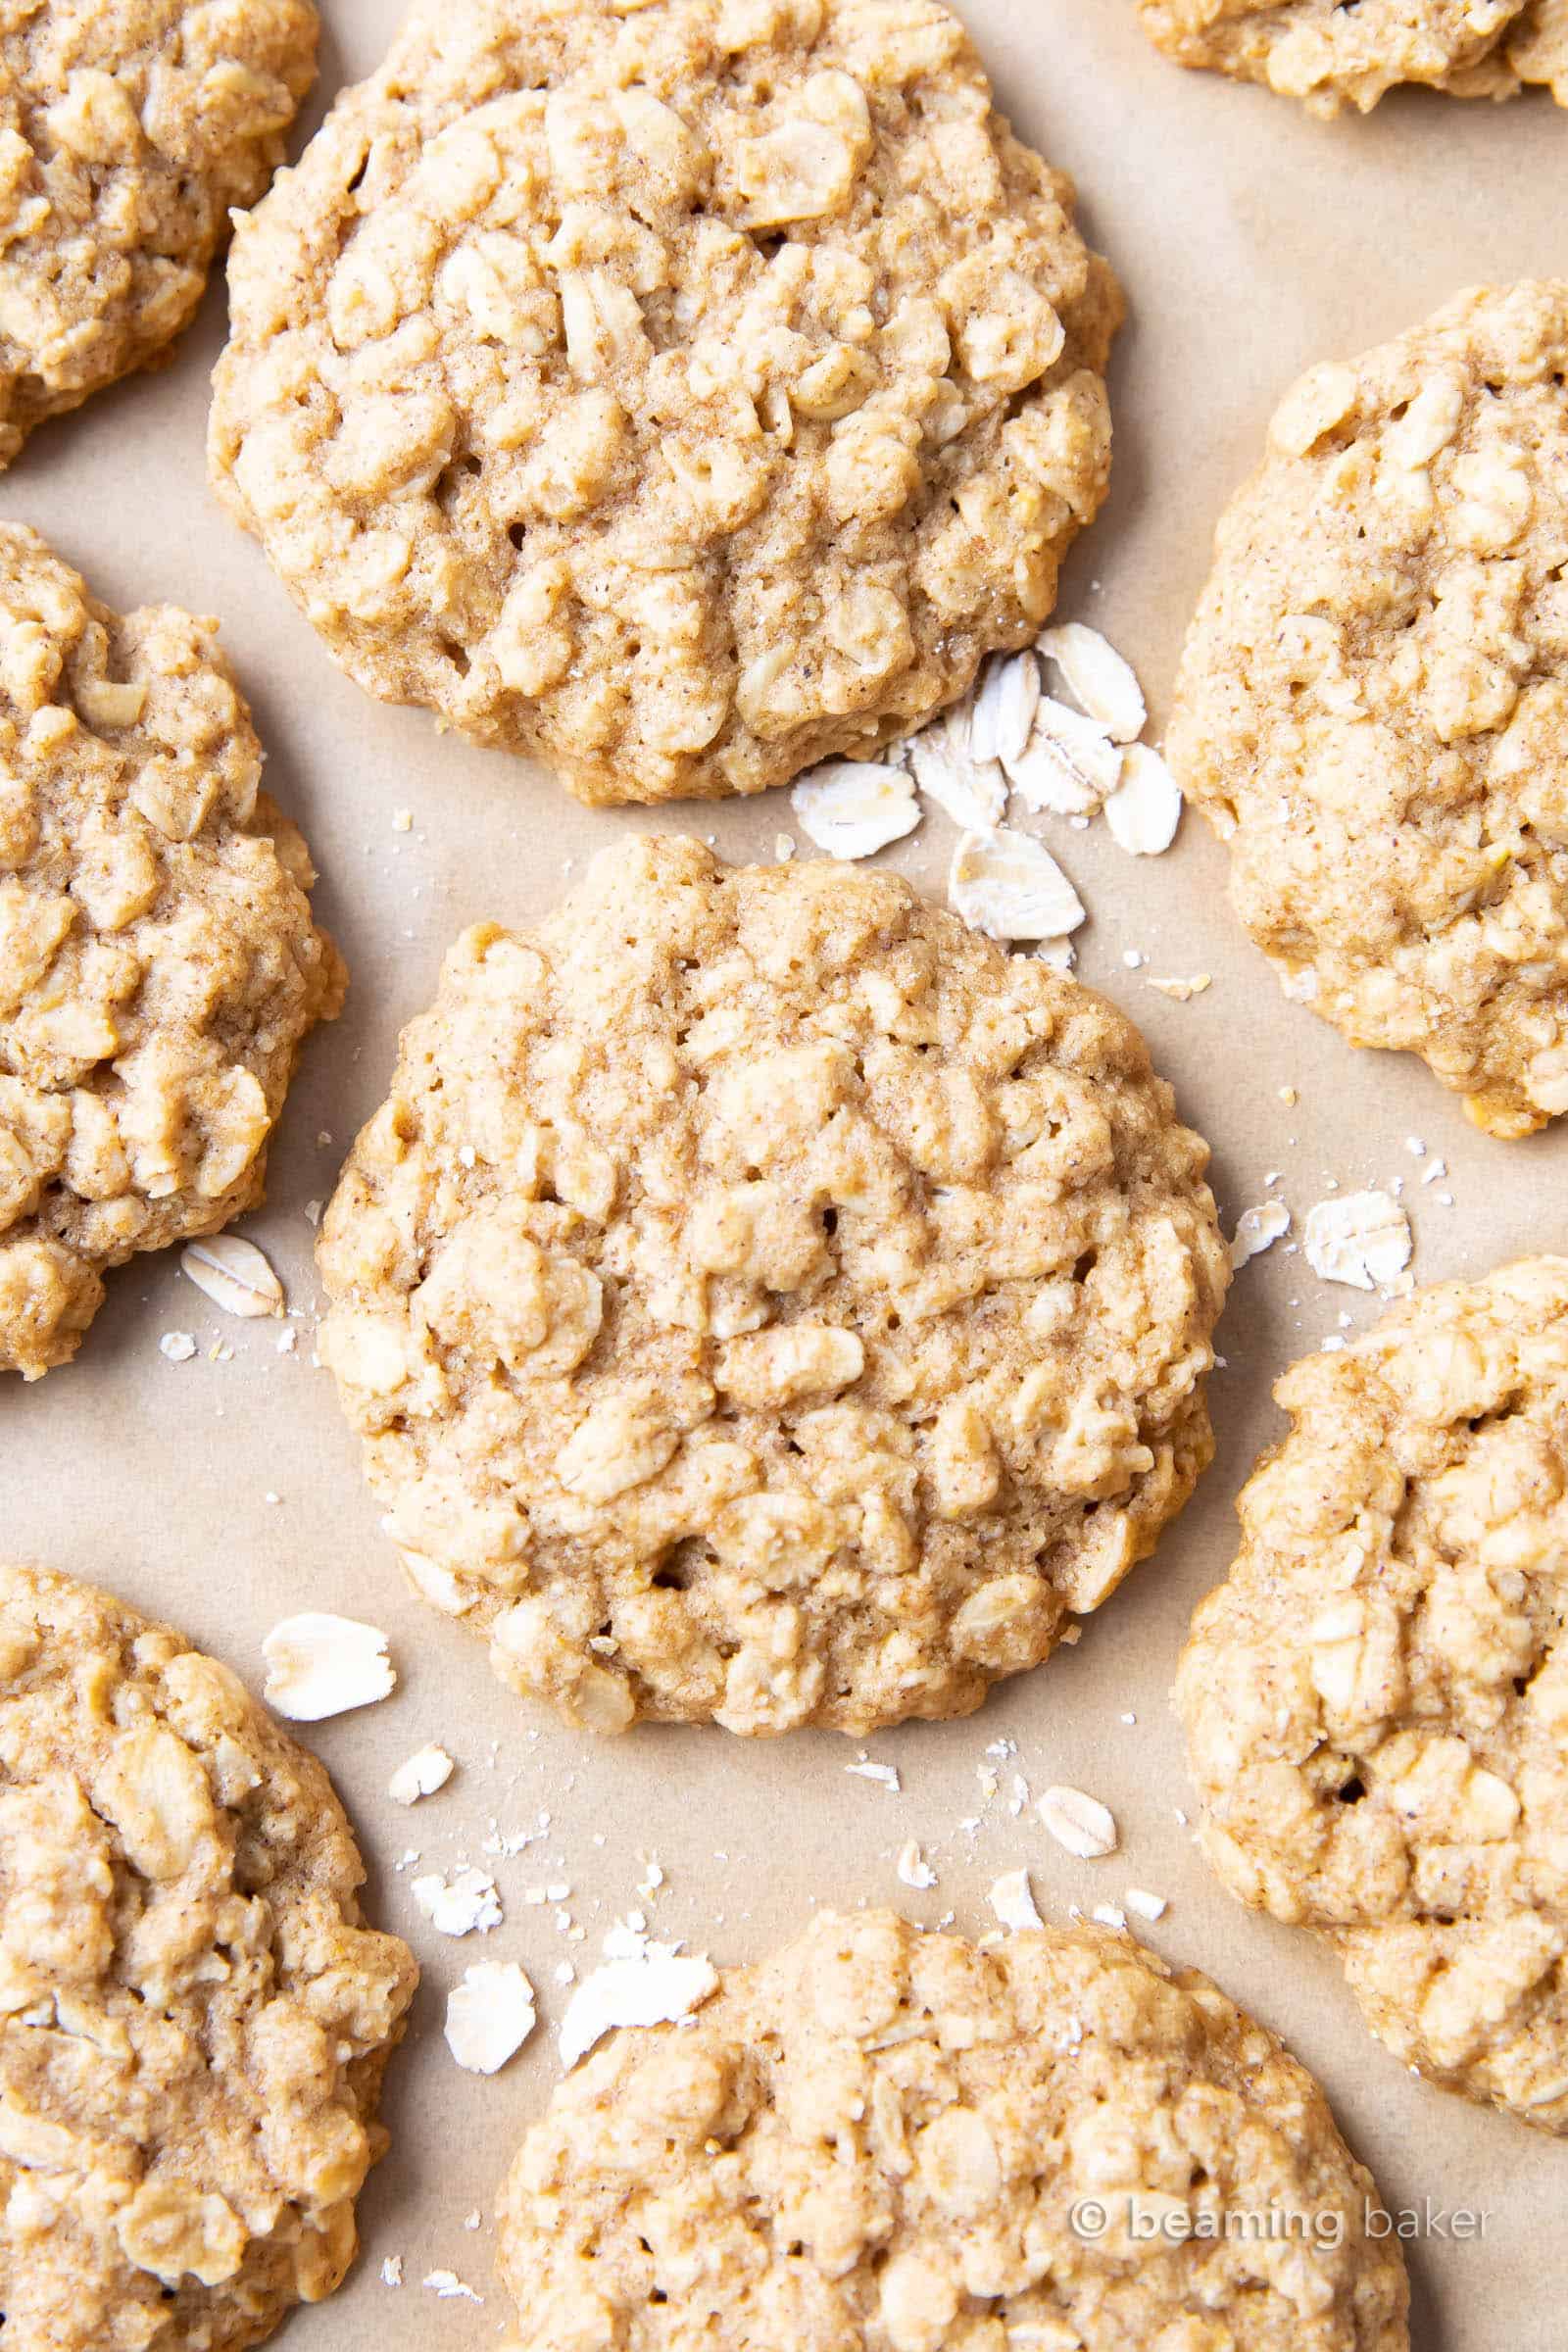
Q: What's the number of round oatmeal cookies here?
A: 9